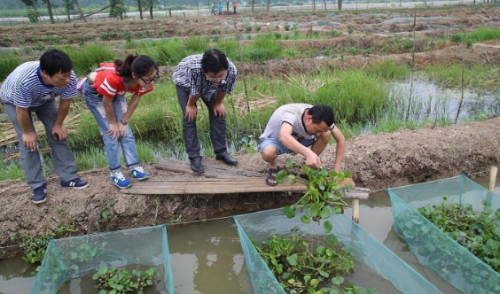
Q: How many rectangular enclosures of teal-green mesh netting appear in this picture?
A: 3